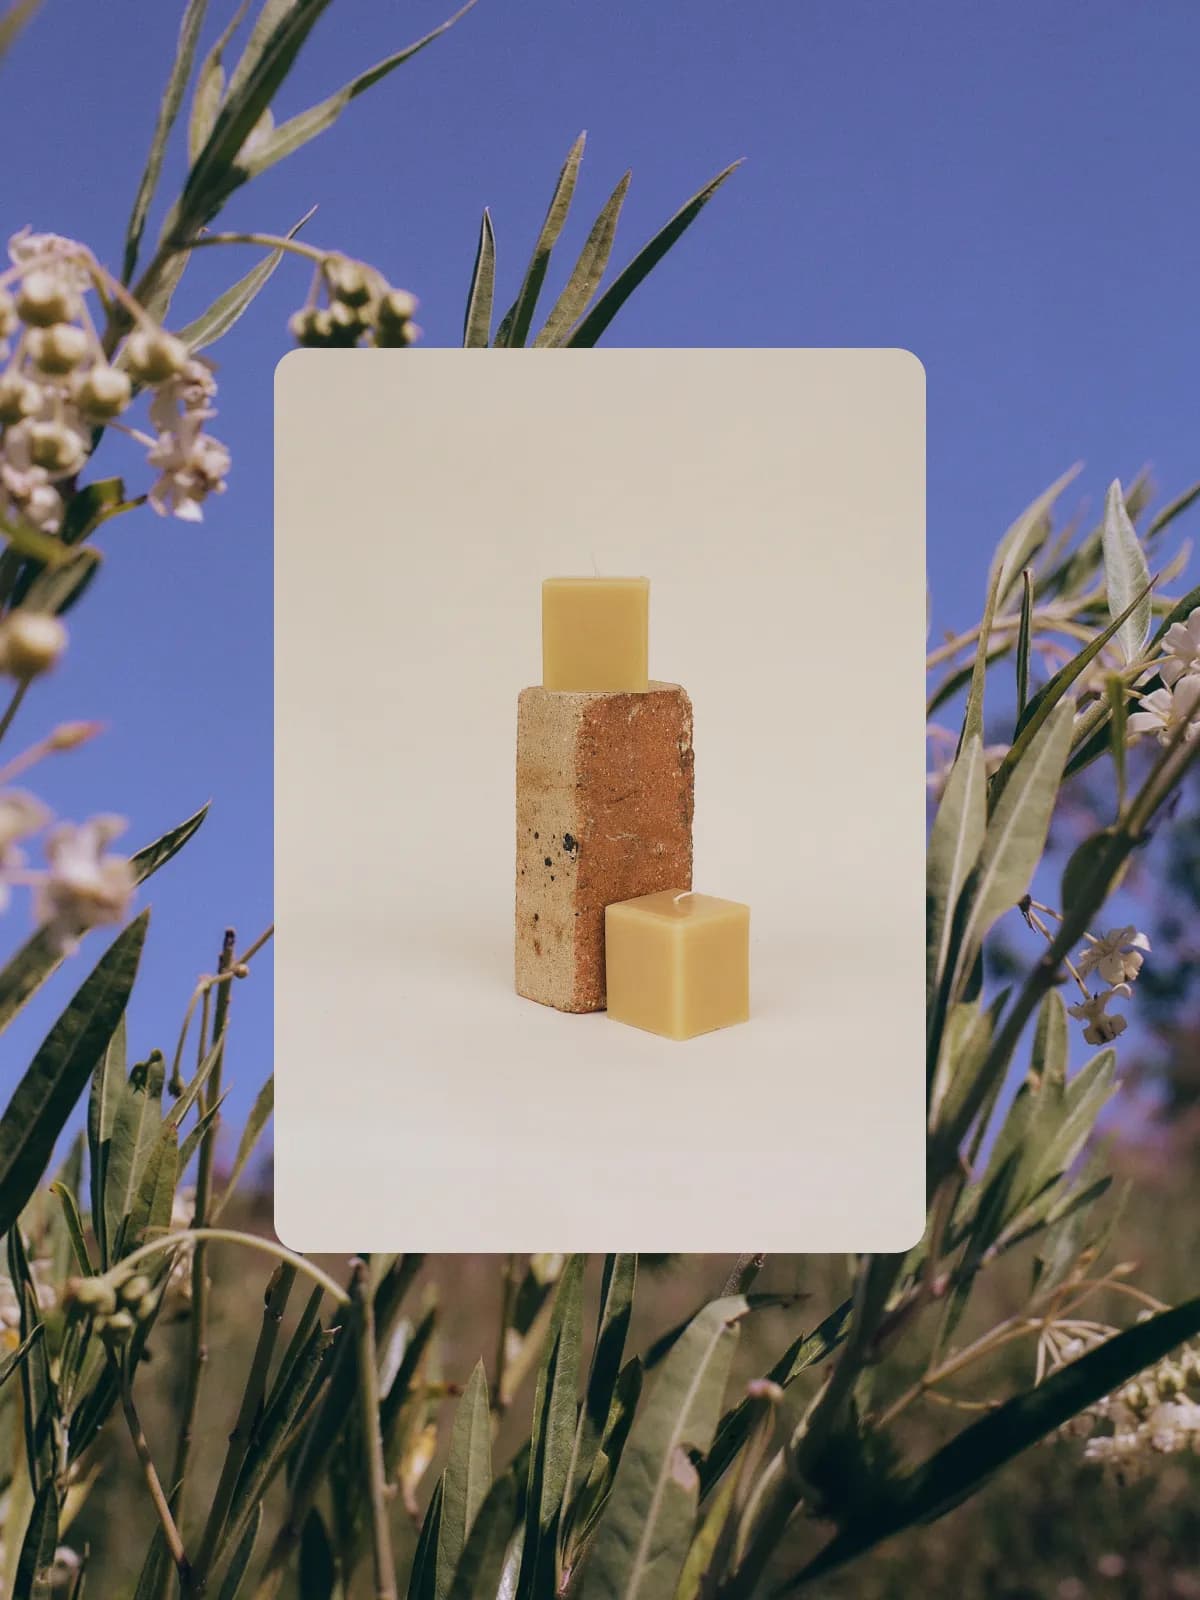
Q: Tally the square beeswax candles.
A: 2